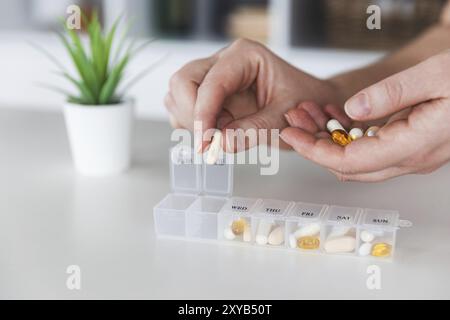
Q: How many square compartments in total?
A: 7